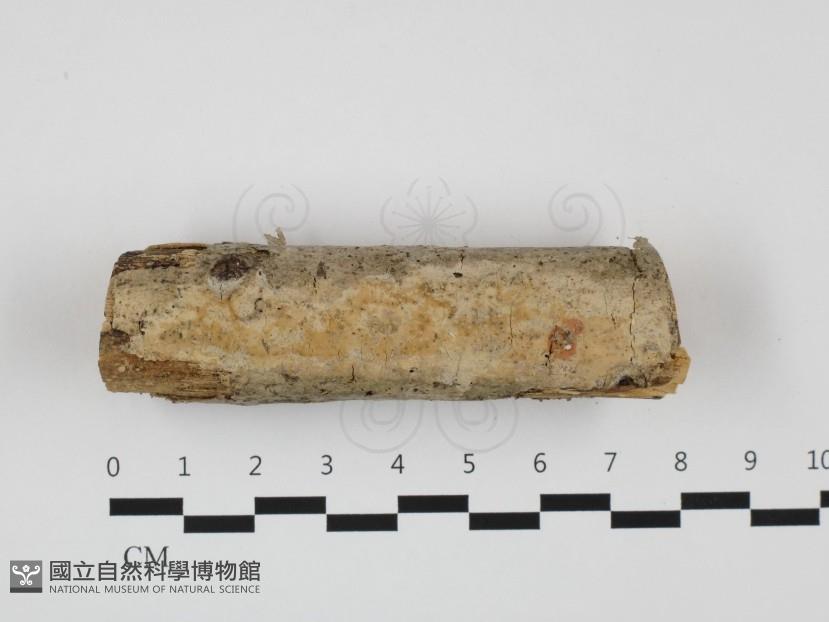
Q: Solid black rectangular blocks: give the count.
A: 11